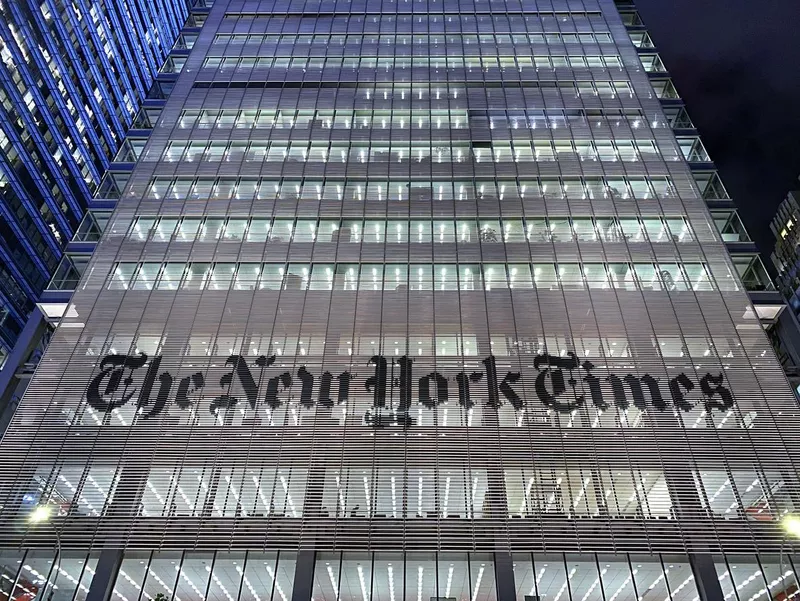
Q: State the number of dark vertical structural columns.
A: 4